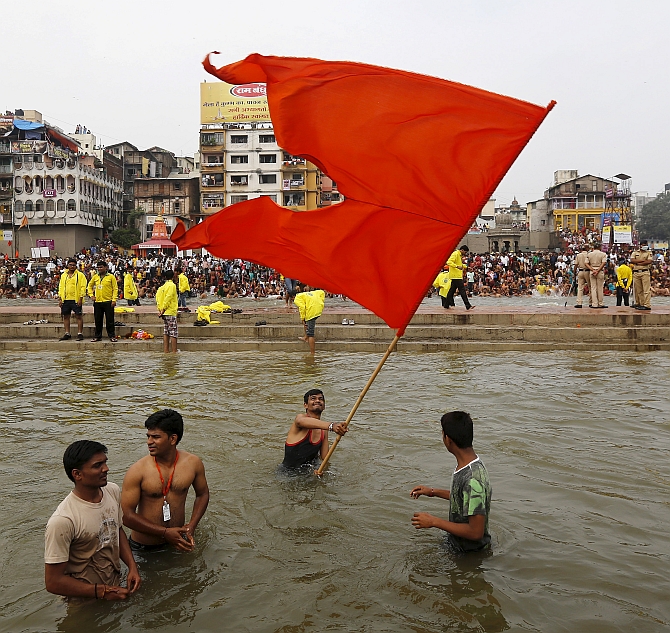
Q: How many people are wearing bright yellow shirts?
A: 9